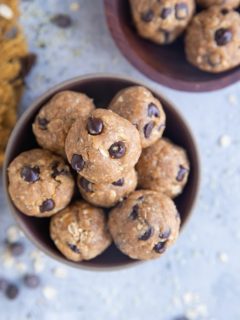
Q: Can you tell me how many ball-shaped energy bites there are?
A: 11